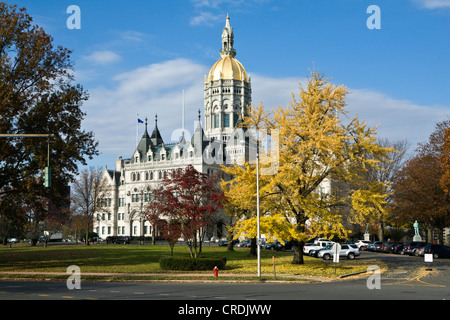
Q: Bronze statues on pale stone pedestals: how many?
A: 2